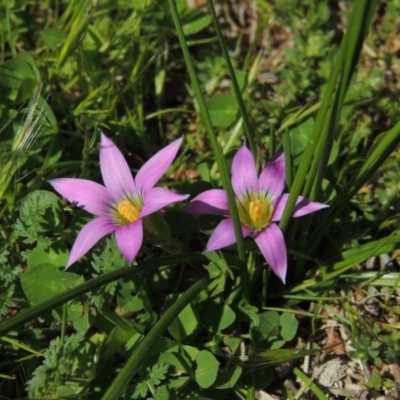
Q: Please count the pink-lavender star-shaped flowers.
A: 2